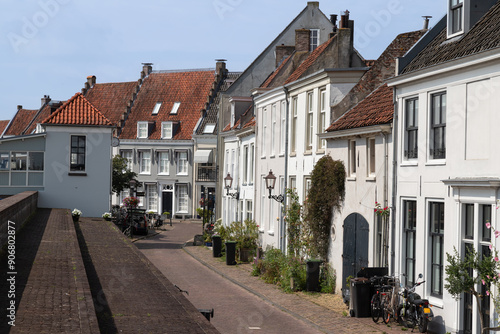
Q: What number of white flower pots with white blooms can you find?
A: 2